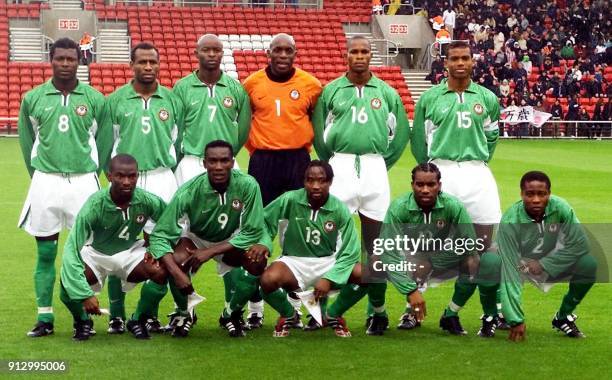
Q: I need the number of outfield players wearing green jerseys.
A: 10